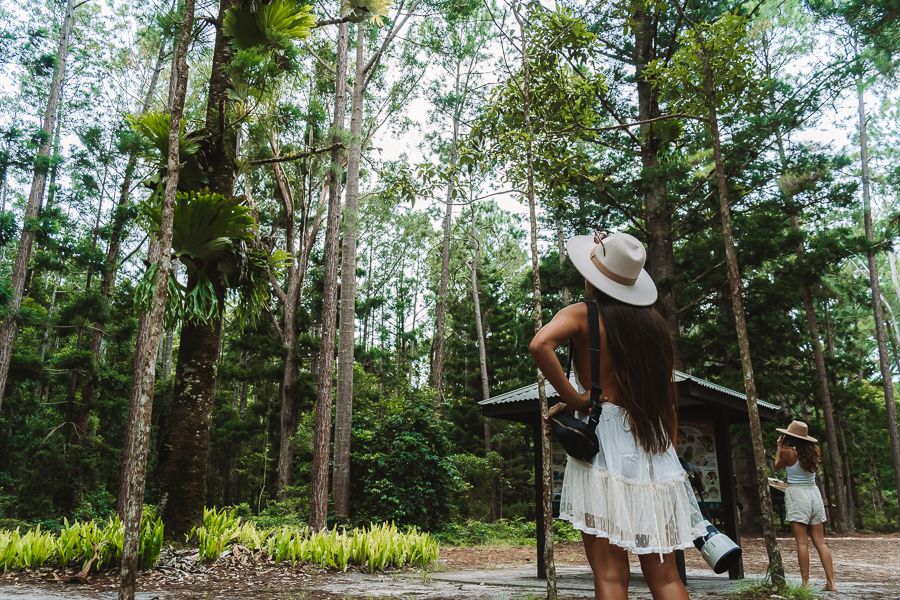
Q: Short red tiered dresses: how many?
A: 0